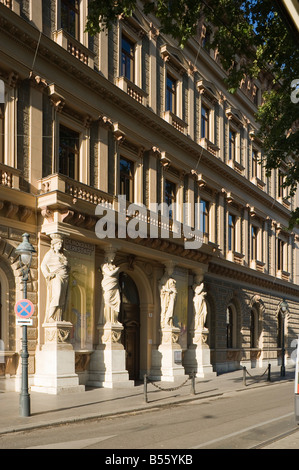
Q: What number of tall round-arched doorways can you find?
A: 1